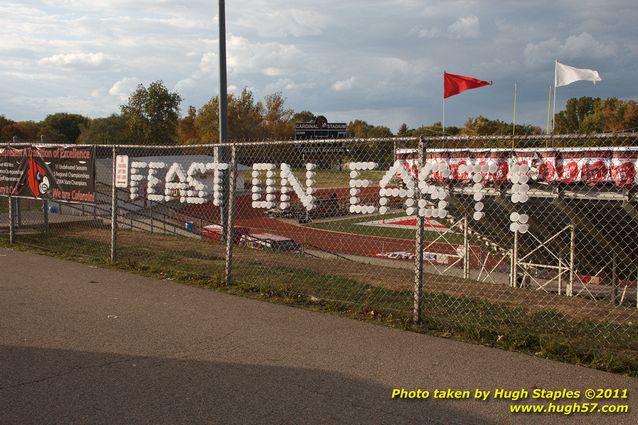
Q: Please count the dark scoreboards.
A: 1